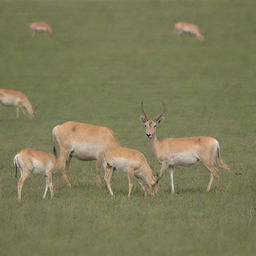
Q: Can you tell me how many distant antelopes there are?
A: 3